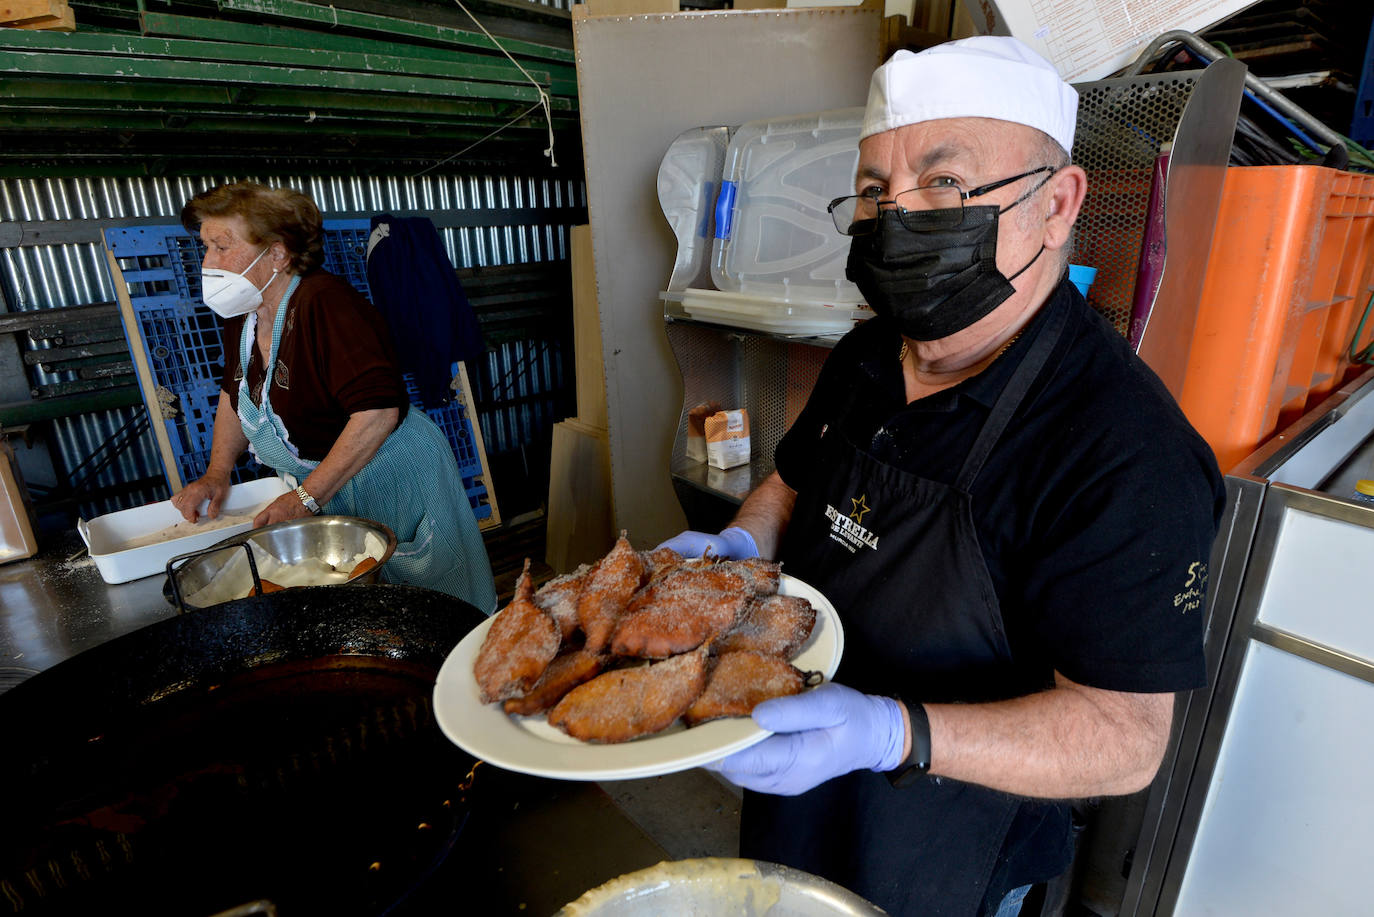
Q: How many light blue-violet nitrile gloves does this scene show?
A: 2